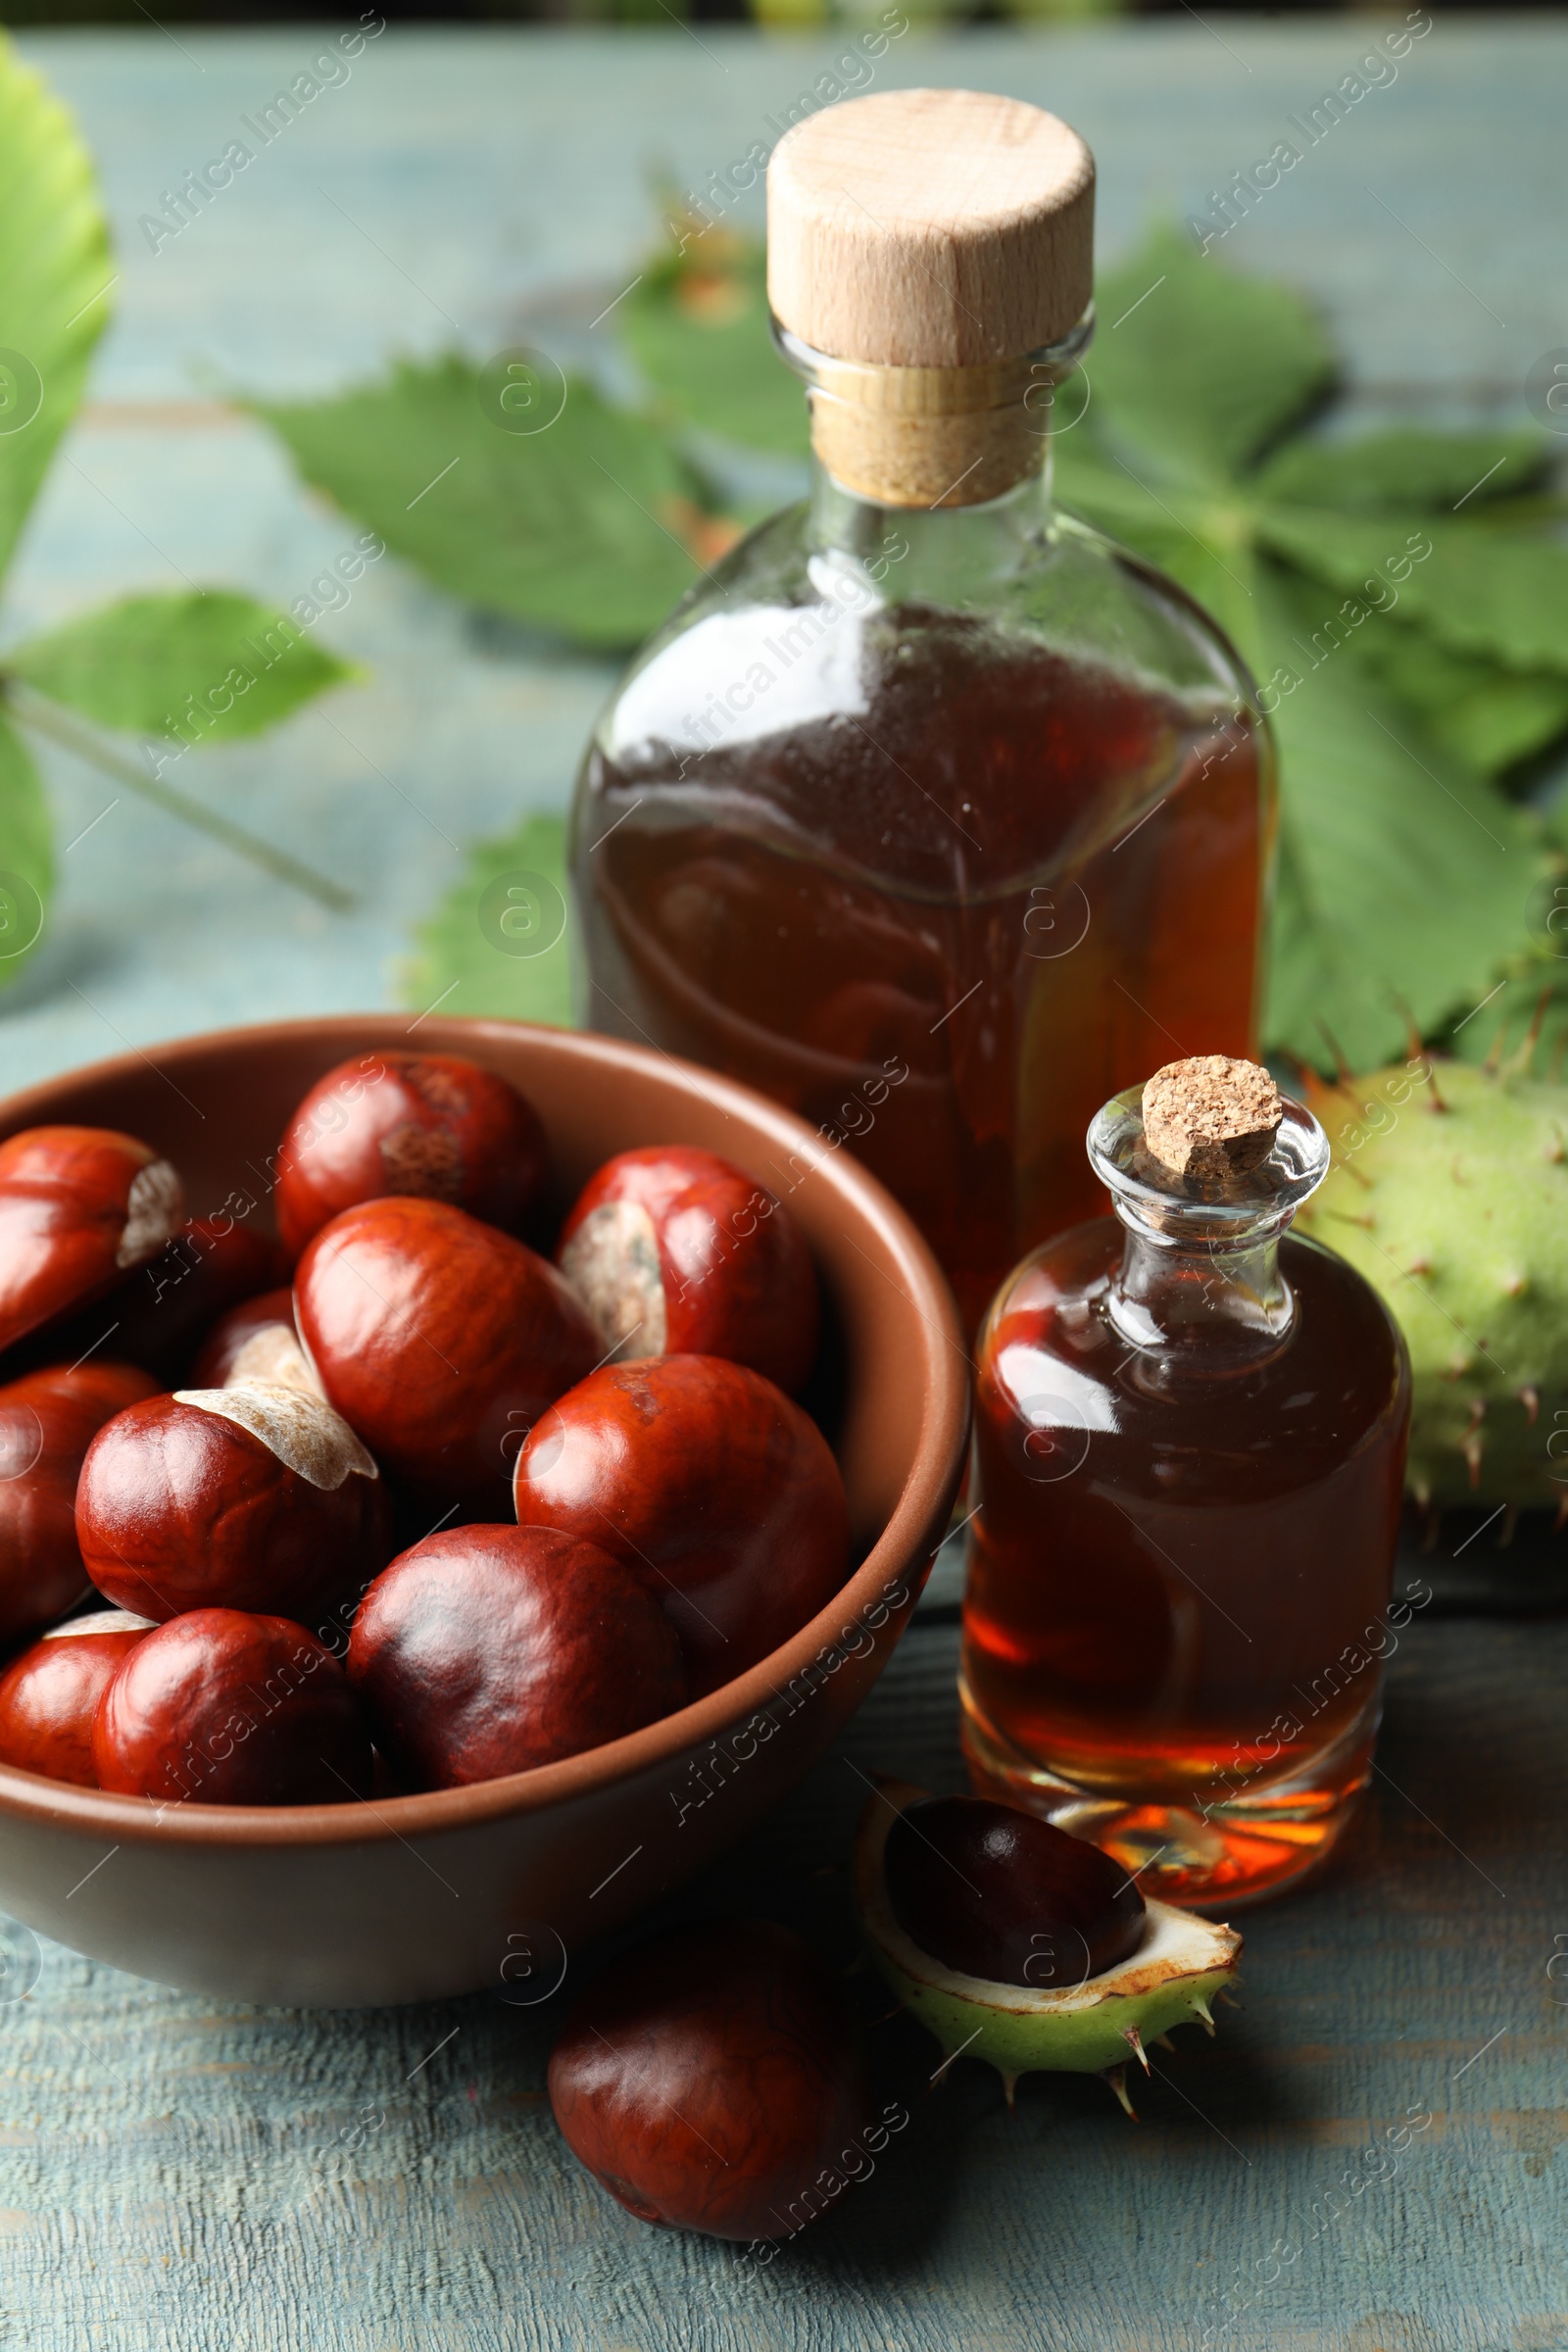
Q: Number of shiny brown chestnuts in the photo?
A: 14